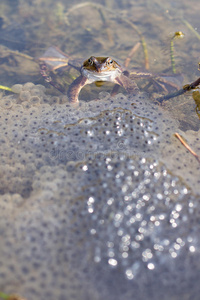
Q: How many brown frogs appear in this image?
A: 1